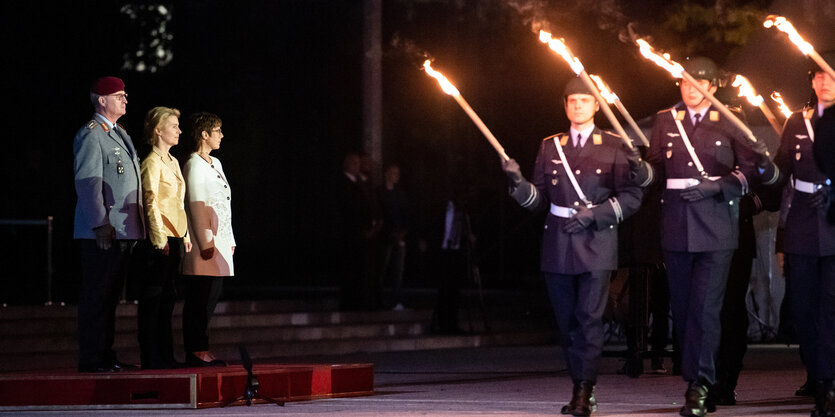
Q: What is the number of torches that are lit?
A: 7